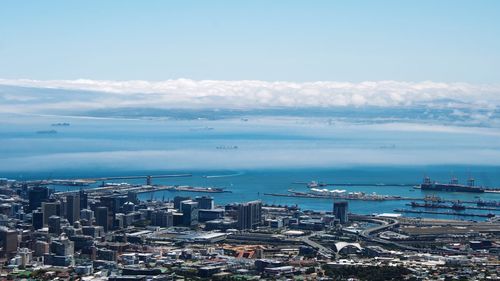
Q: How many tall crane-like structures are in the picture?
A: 3